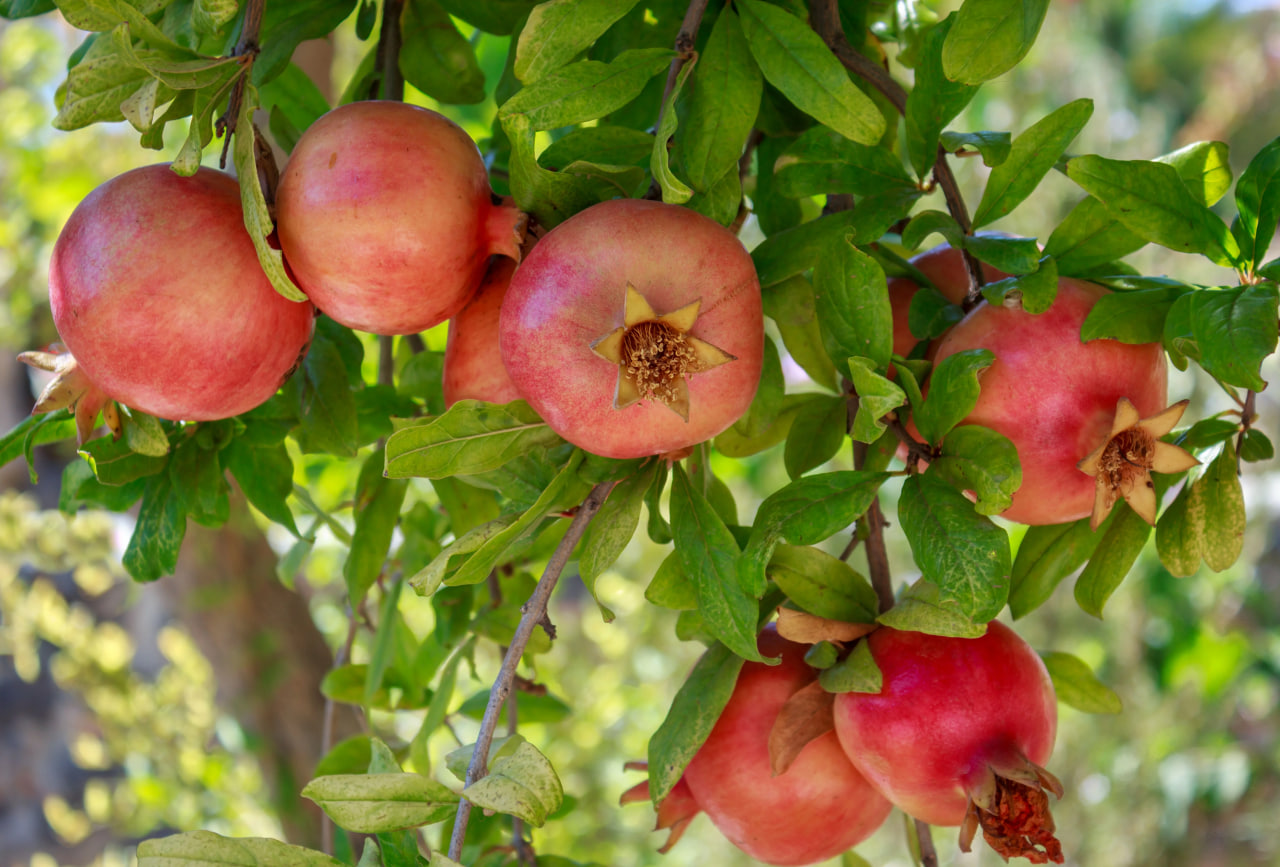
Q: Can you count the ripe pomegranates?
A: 8